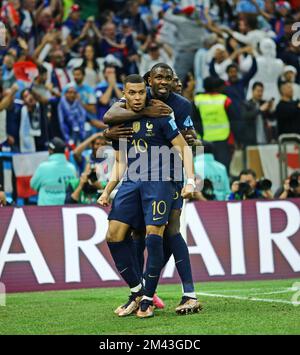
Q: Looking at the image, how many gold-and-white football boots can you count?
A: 3